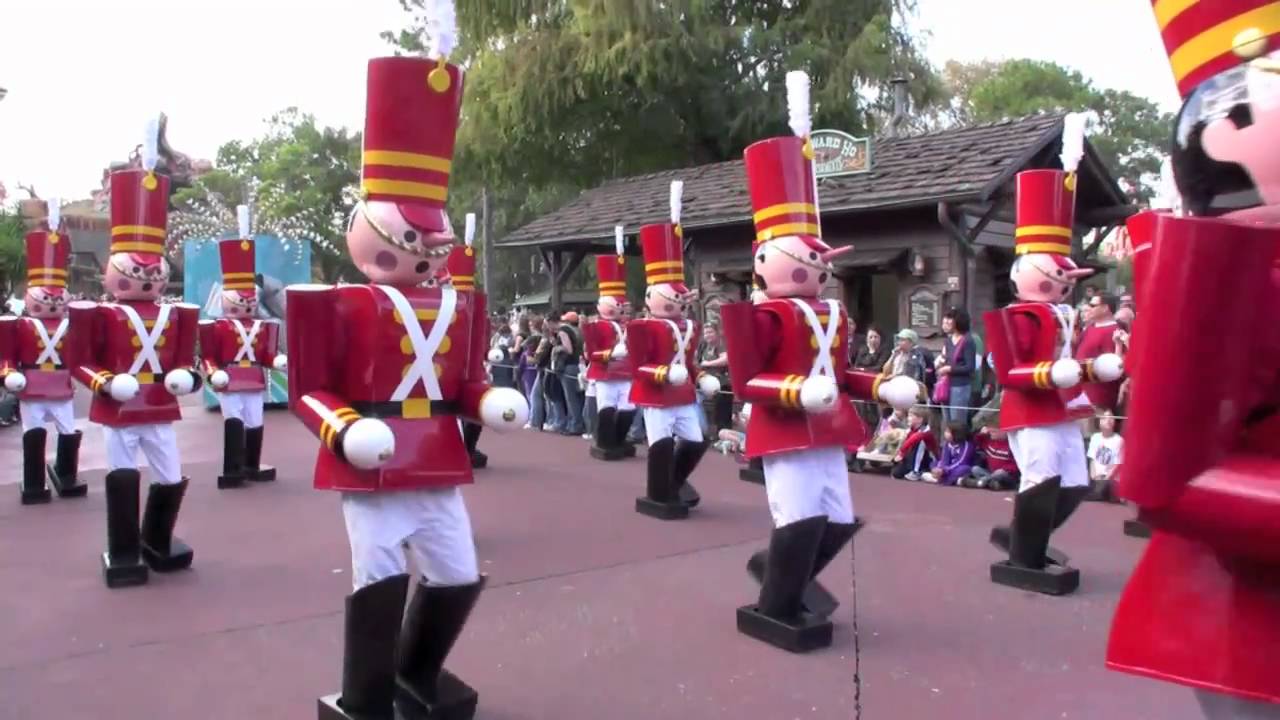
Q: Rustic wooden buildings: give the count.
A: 1